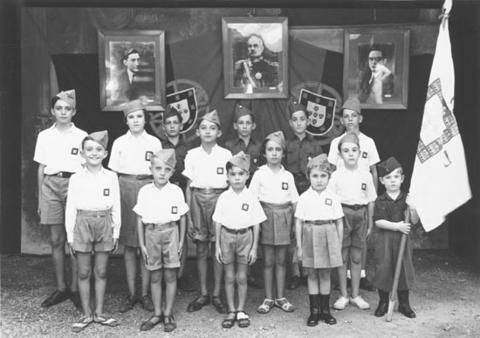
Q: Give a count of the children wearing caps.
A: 14